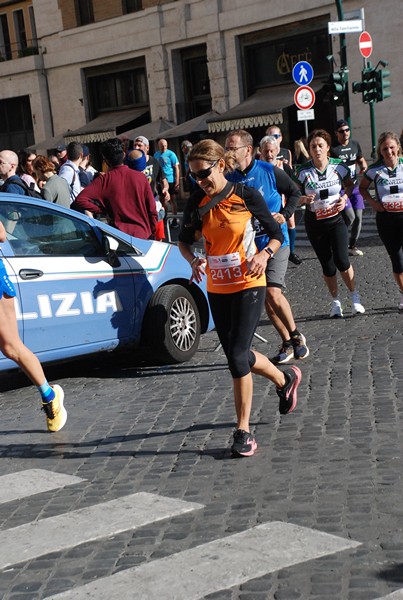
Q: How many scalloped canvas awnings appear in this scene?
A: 2